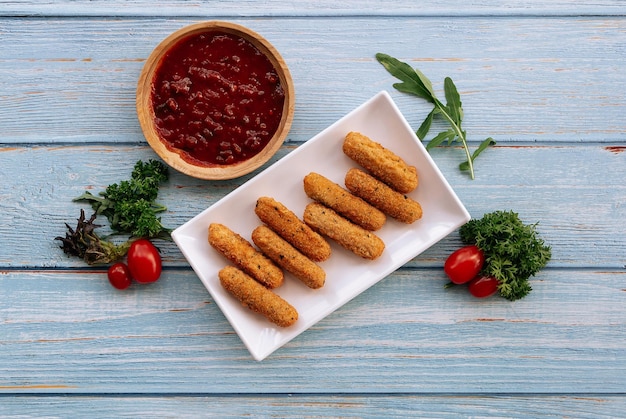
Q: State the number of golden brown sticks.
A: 8